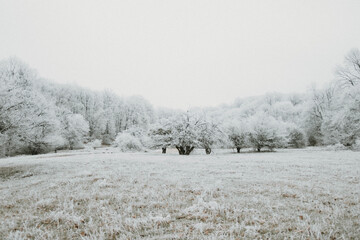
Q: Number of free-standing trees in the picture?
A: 5